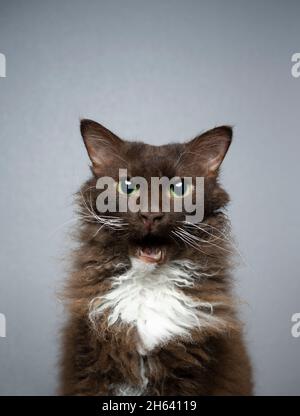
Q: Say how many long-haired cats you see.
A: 1